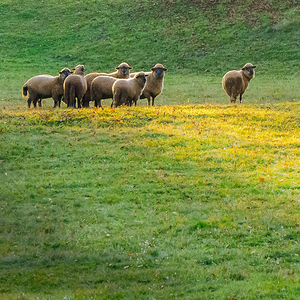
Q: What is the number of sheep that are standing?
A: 7